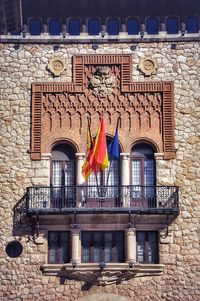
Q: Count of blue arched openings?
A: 9